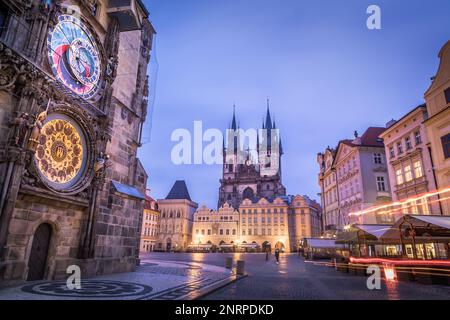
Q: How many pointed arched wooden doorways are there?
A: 1